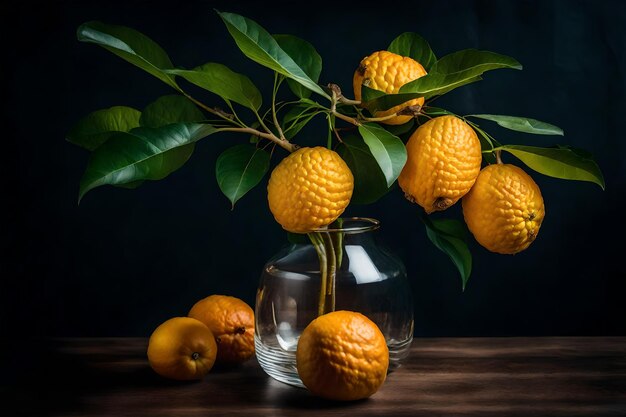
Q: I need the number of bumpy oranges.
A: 6